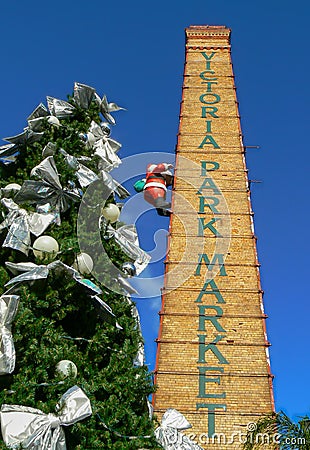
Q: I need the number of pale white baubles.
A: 6